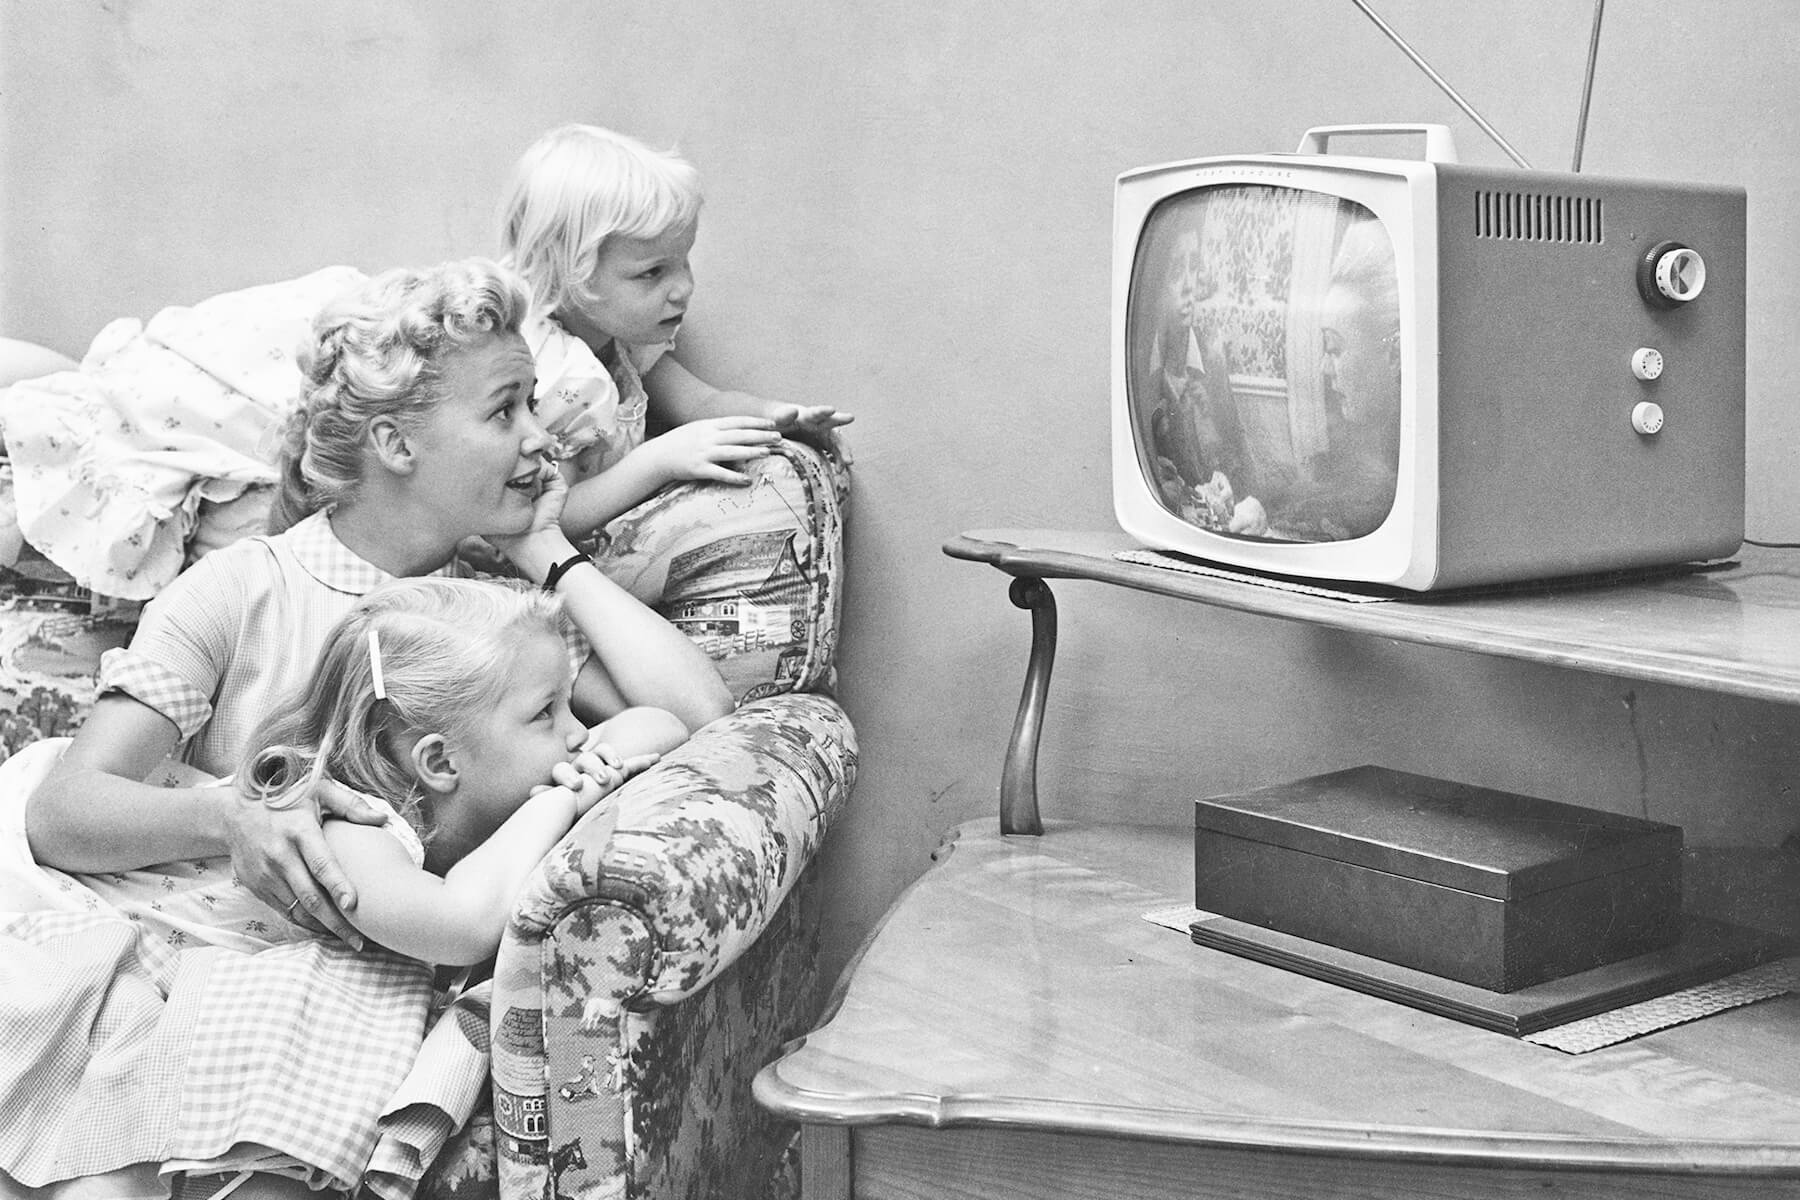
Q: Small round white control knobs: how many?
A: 2